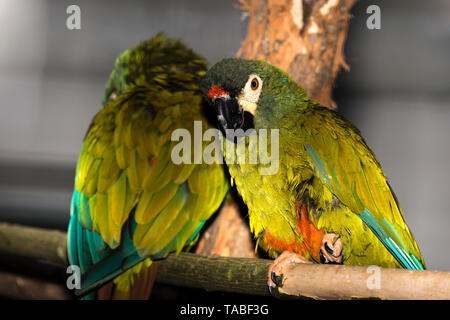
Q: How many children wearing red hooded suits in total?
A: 0